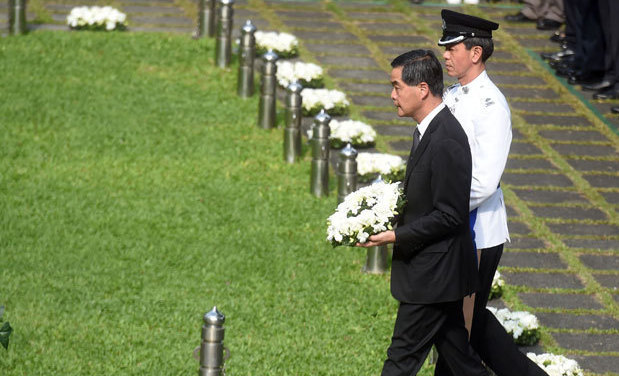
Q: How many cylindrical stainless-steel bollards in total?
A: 10